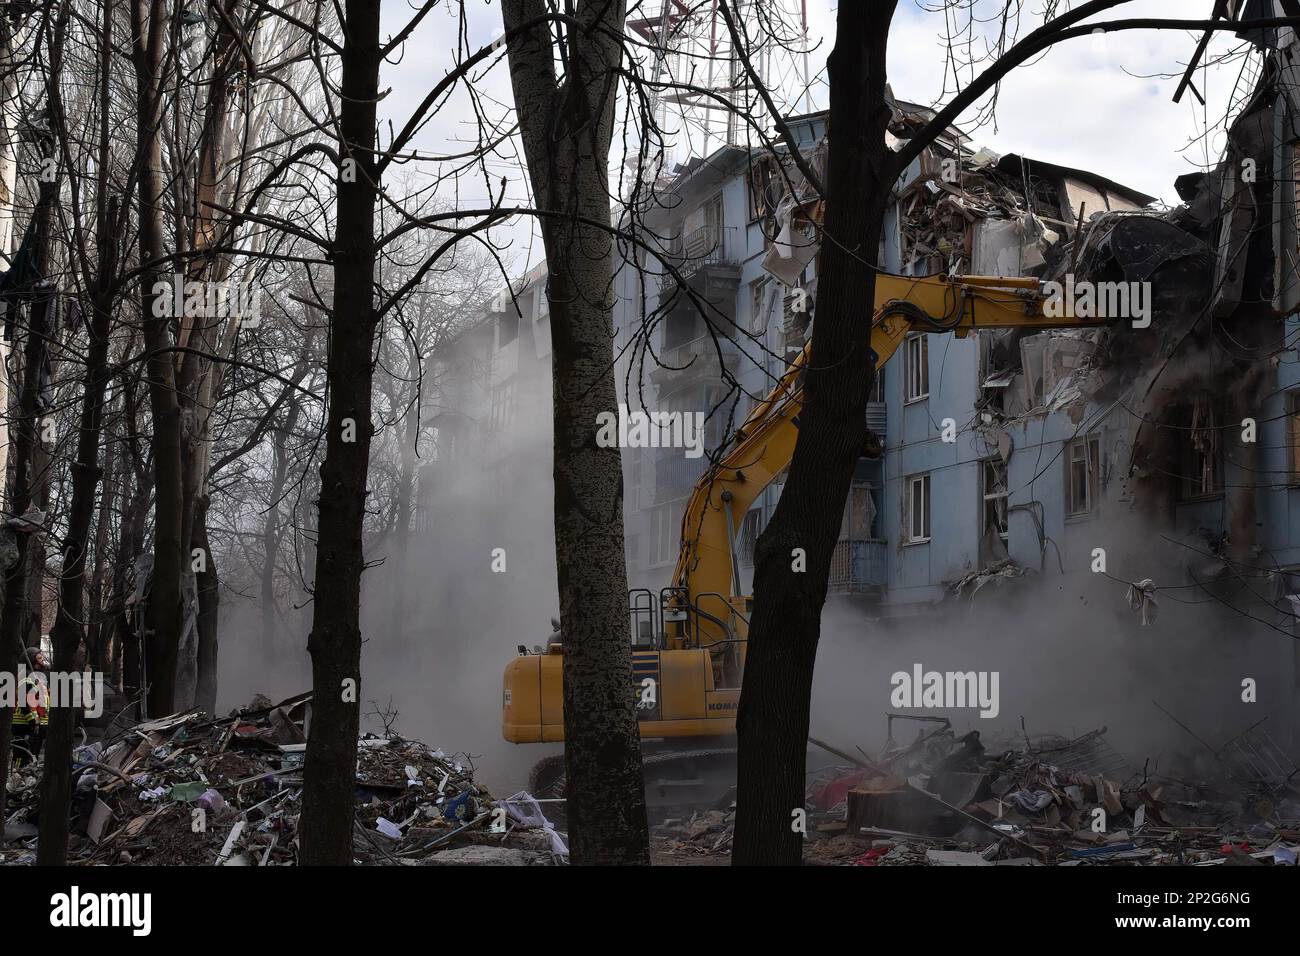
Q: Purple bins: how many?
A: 1